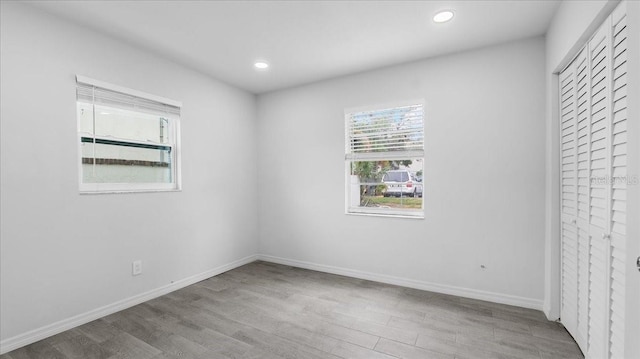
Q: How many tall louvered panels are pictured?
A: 4